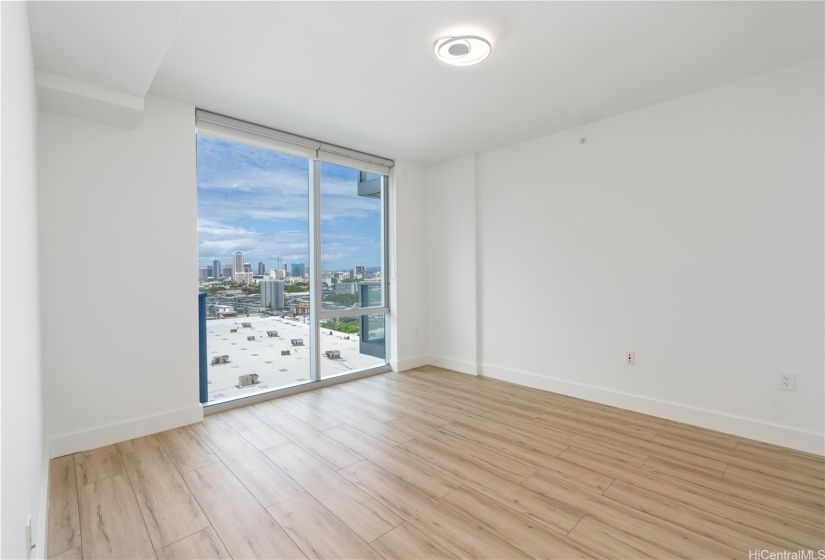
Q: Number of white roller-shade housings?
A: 2